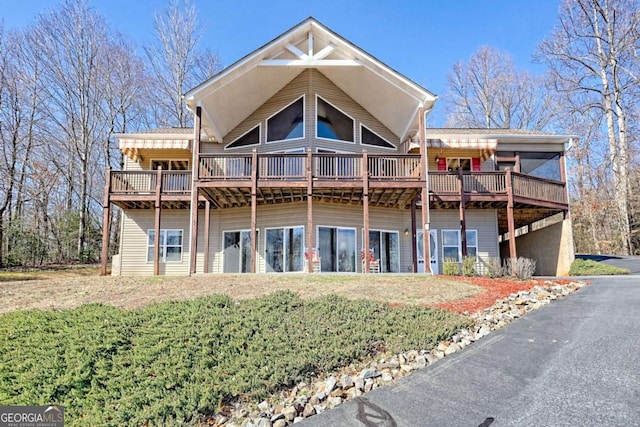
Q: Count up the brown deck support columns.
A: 11